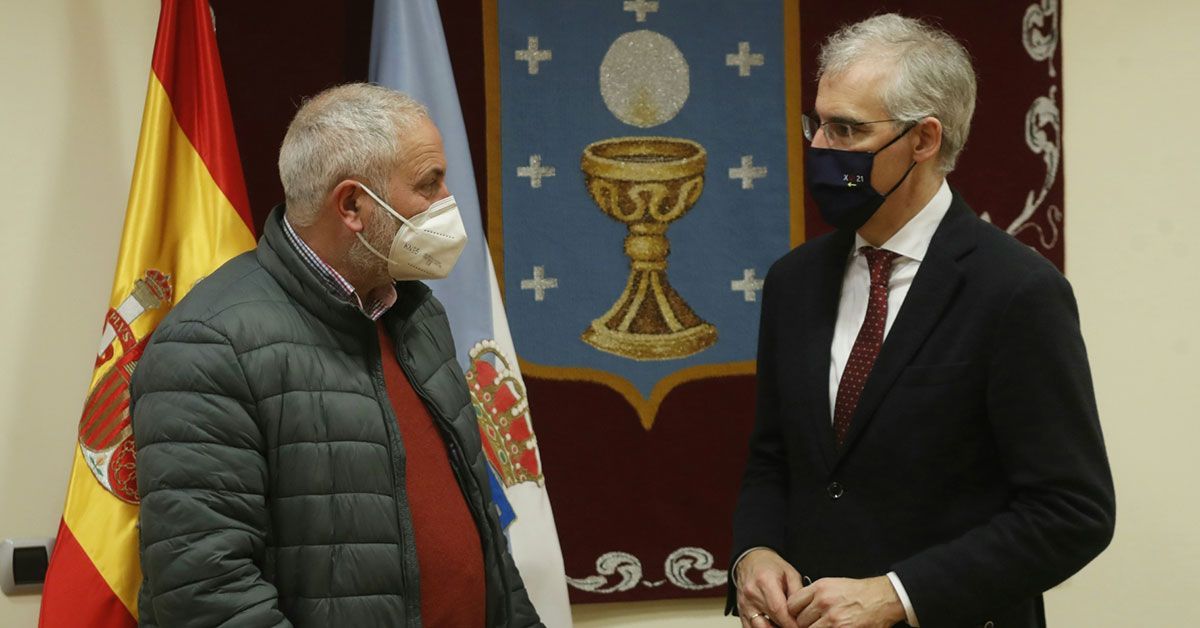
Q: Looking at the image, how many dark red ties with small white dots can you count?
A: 1